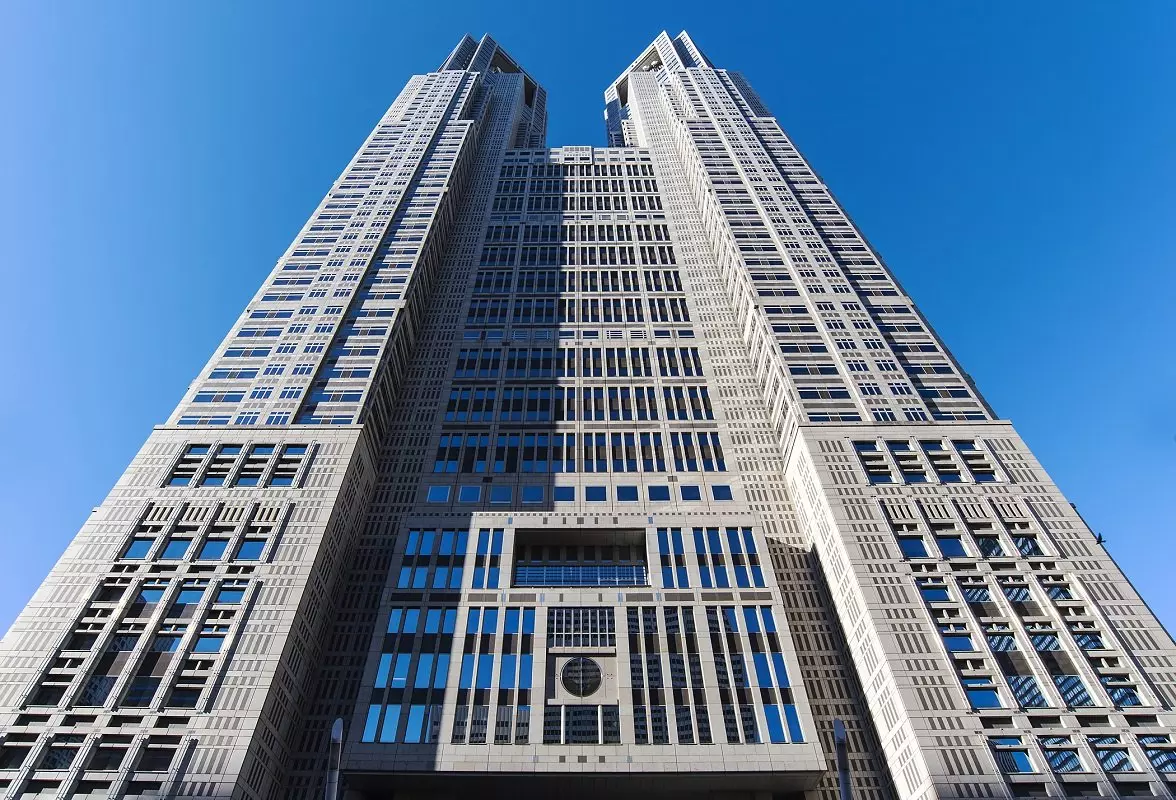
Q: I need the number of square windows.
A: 10